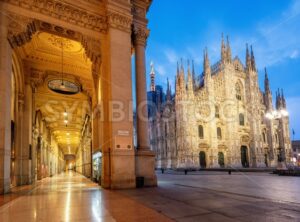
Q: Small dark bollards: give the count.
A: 3